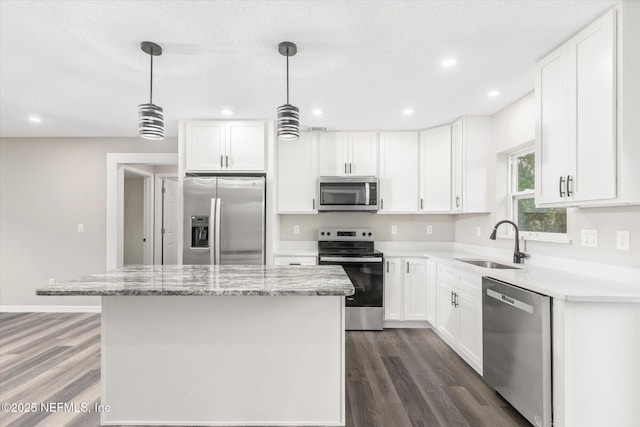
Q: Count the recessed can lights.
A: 6